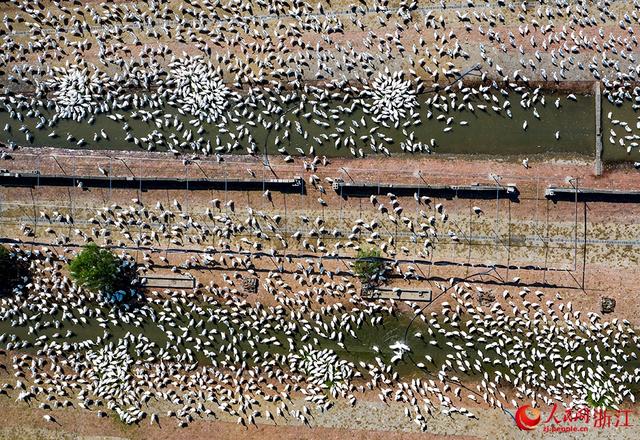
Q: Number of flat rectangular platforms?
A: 2